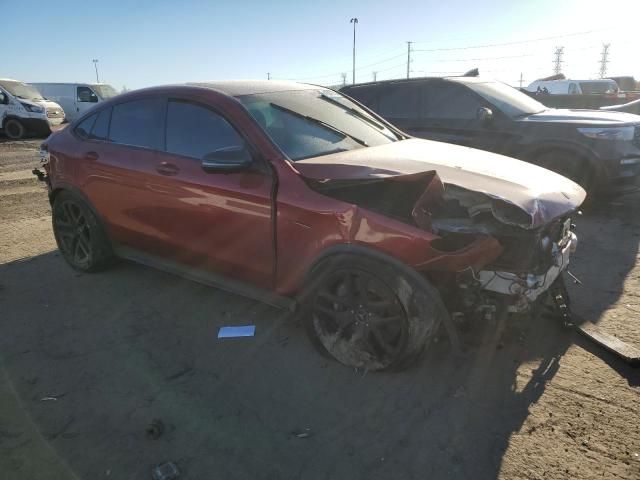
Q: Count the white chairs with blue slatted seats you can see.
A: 0